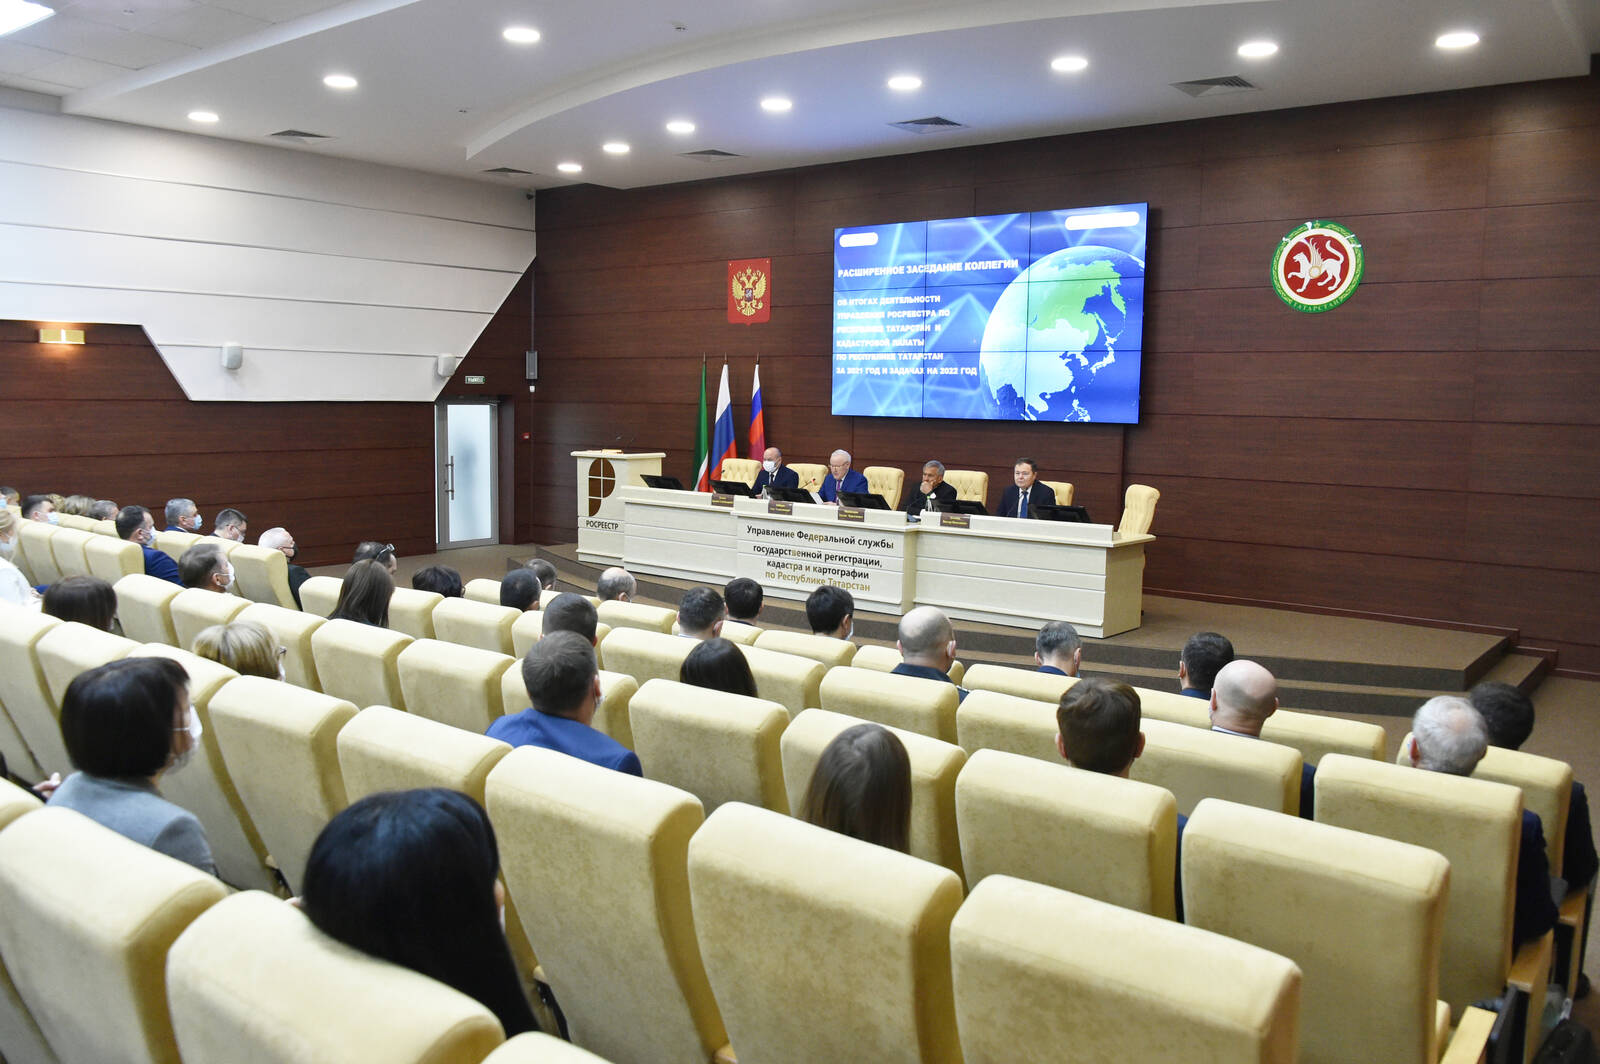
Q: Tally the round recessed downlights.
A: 11